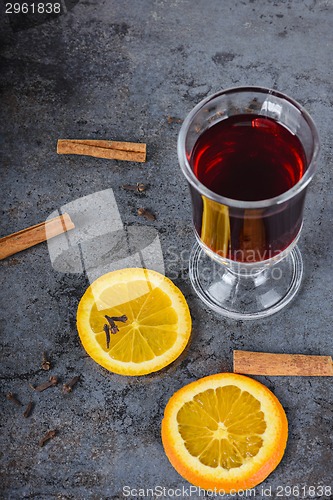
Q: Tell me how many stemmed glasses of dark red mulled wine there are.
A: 1